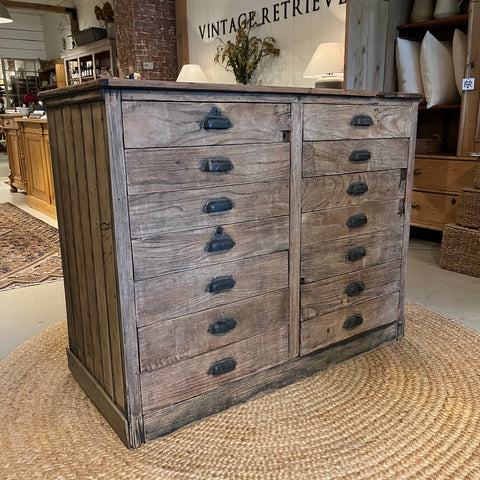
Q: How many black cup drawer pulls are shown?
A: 14